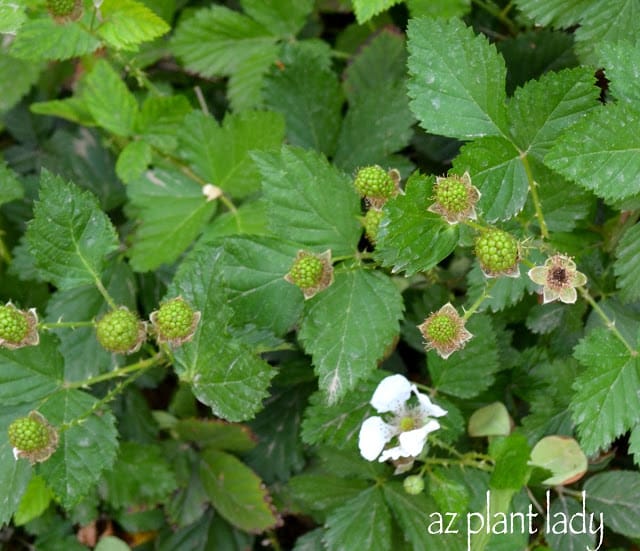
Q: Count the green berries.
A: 11